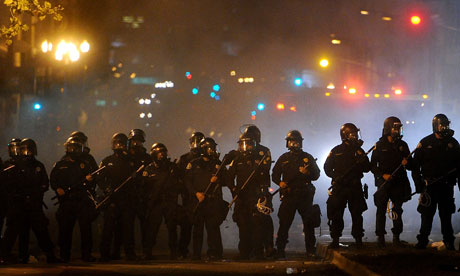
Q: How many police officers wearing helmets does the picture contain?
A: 15